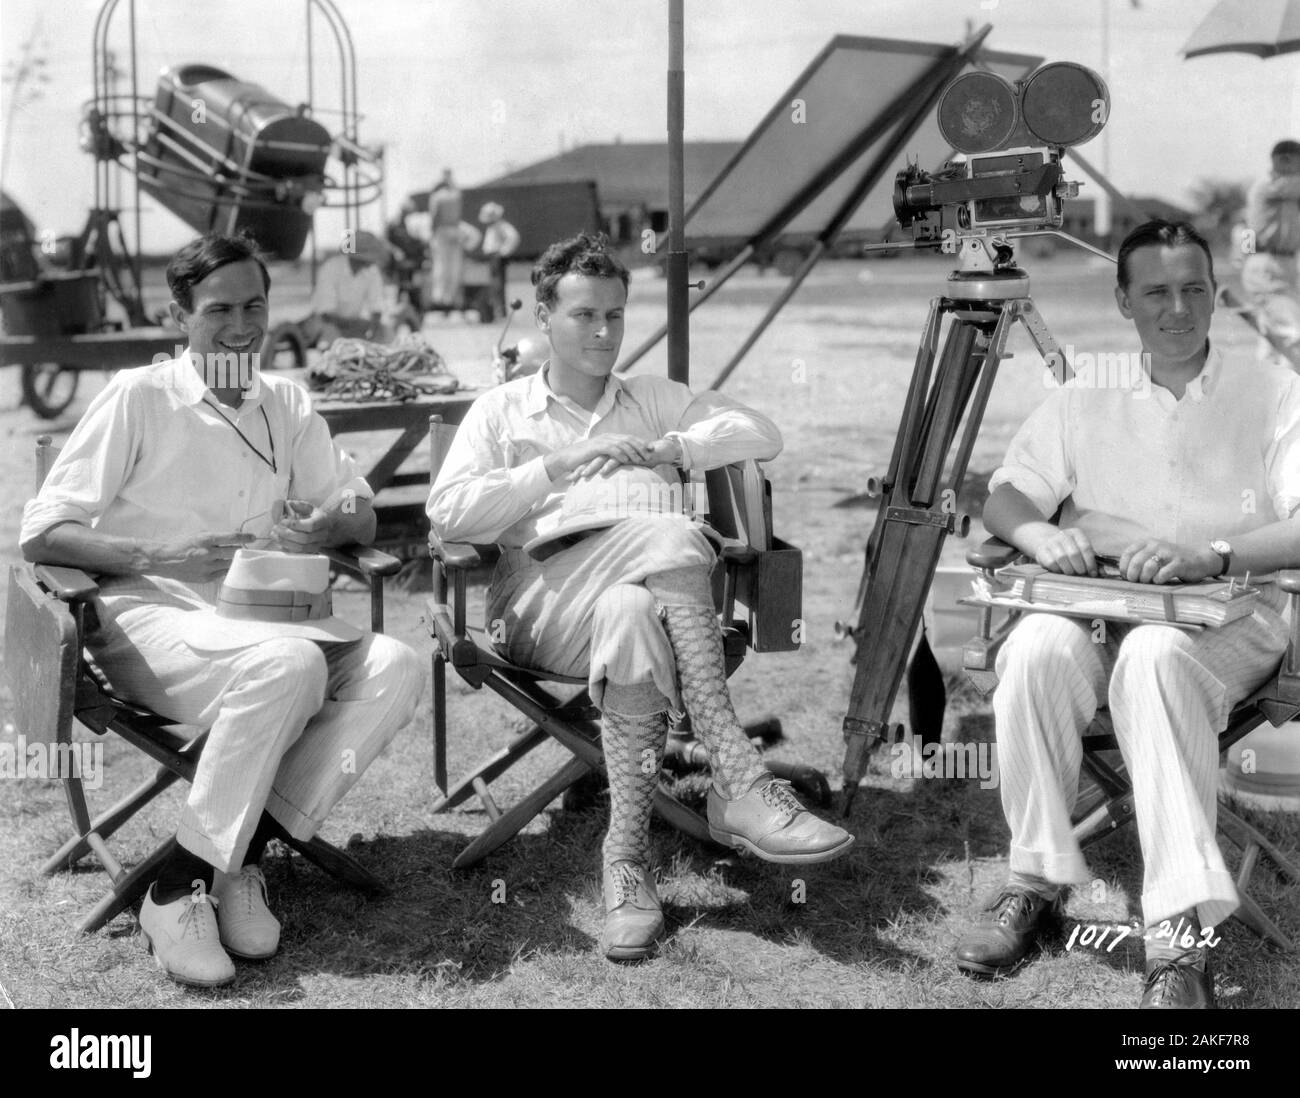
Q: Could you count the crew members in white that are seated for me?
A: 3